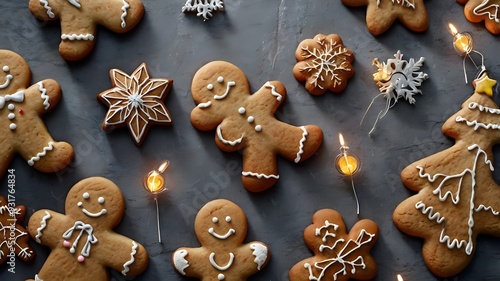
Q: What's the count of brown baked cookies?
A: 12